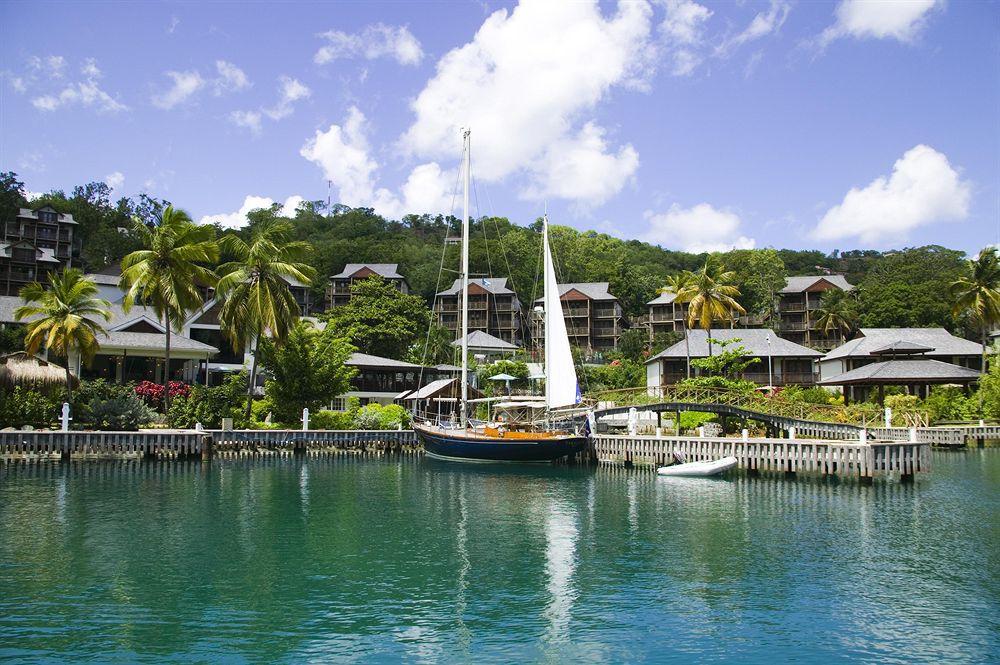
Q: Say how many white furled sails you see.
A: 1